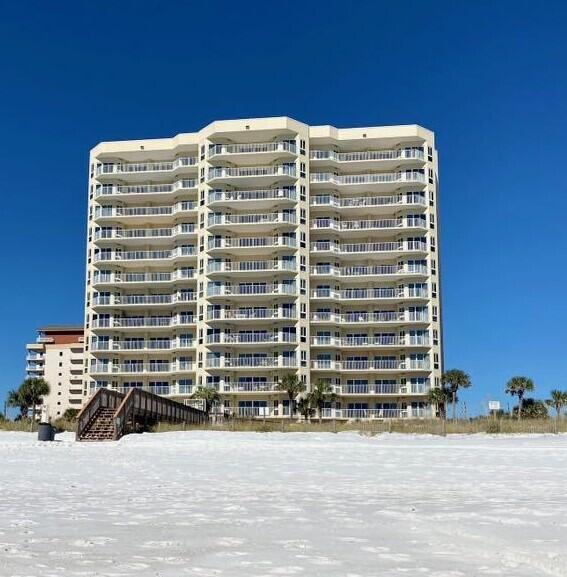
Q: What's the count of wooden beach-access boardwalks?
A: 1